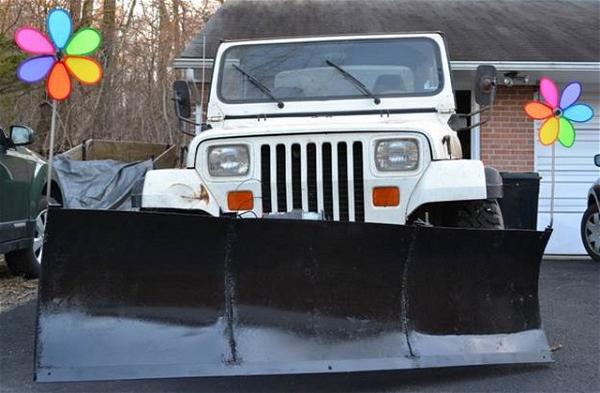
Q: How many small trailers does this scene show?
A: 1